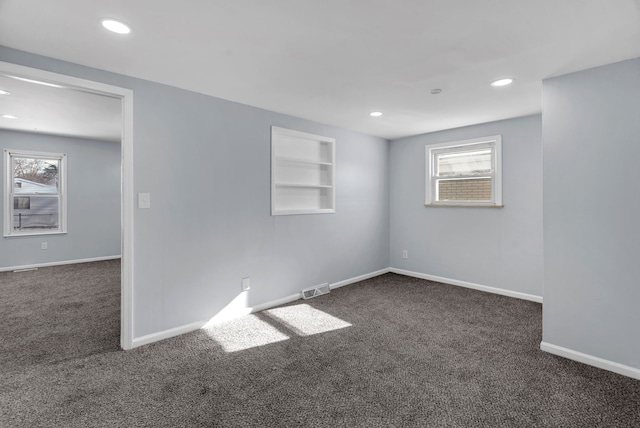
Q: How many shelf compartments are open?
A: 3